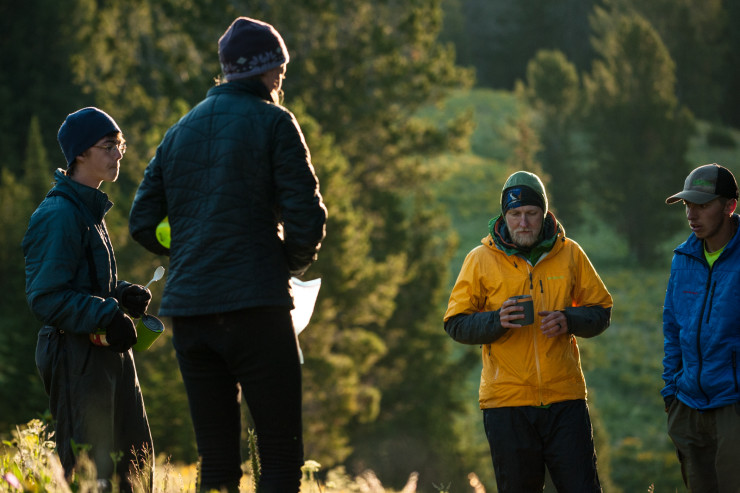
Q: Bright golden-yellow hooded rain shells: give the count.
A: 1